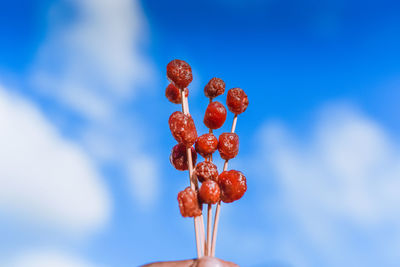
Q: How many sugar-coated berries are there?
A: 13